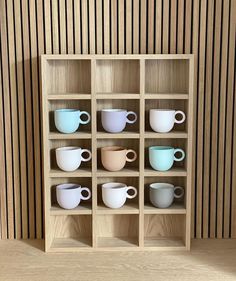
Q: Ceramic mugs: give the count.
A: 9